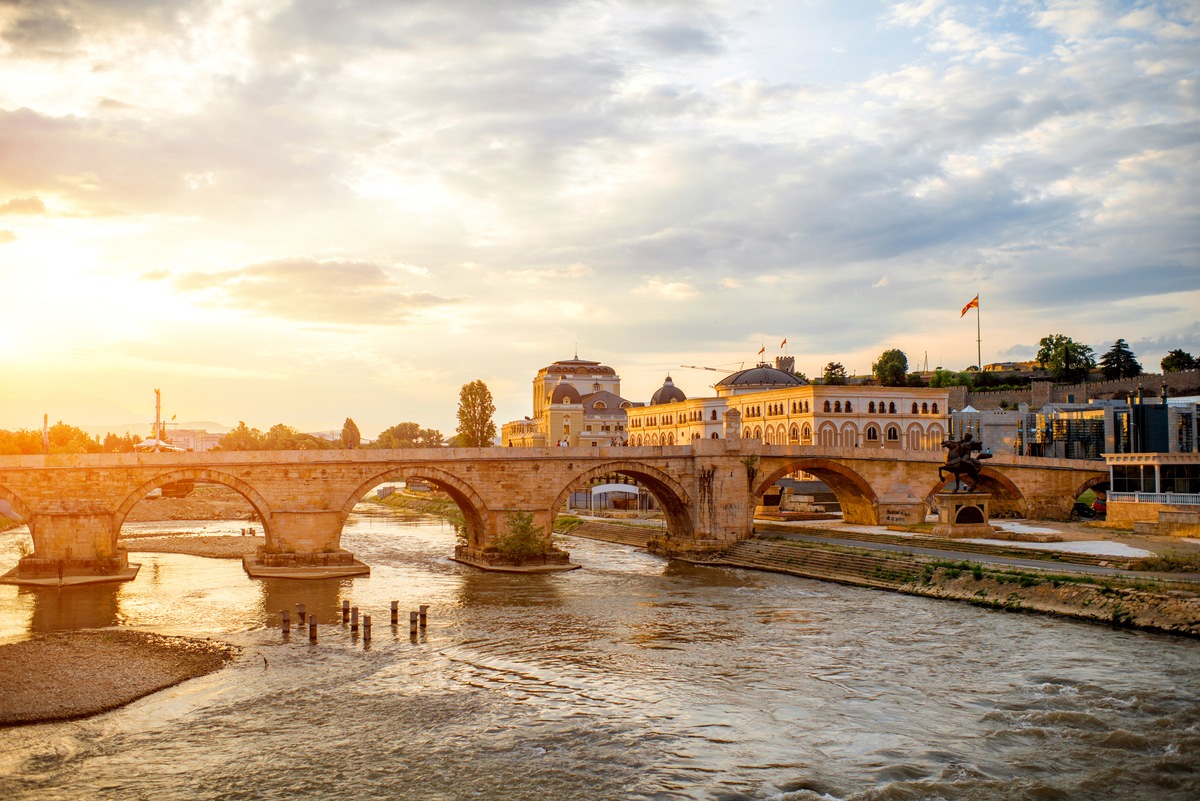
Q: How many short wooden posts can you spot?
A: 9